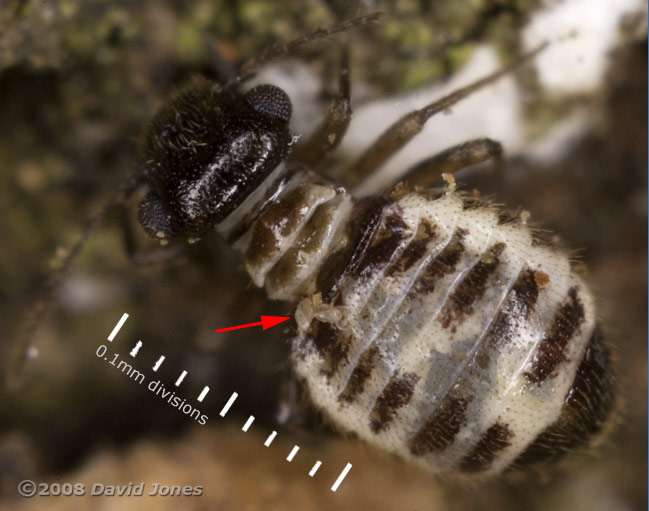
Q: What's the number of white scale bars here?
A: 11